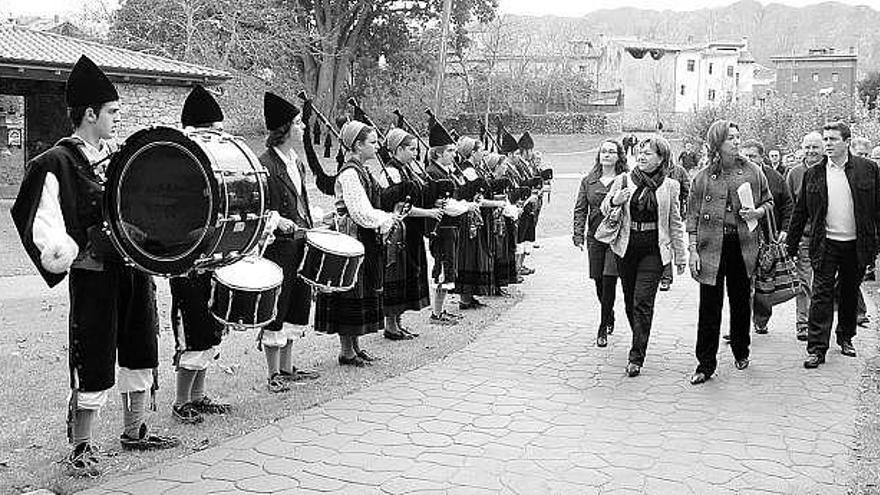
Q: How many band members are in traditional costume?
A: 11